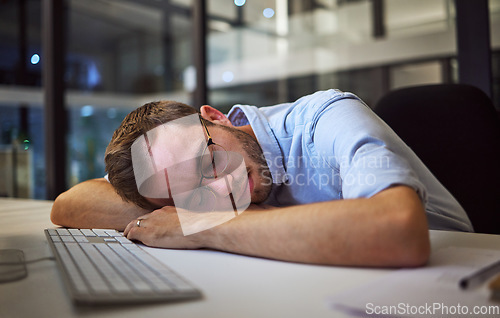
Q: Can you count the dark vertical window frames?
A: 3